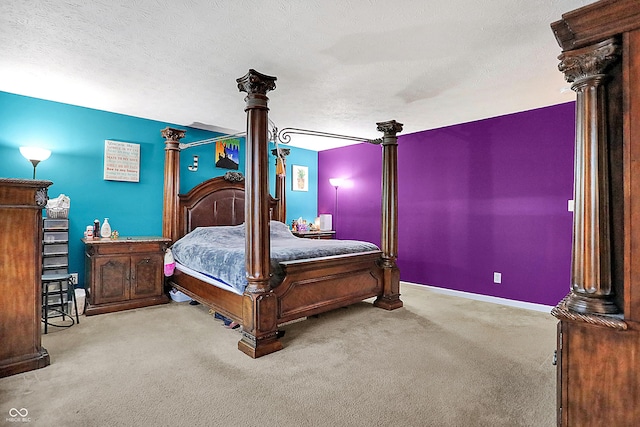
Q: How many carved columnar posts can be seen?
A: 5